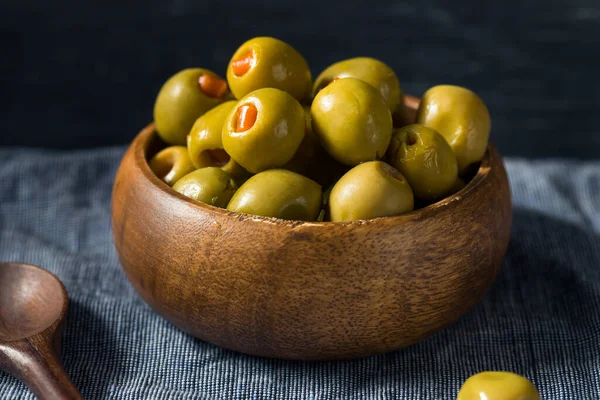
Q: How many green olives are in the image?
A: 13